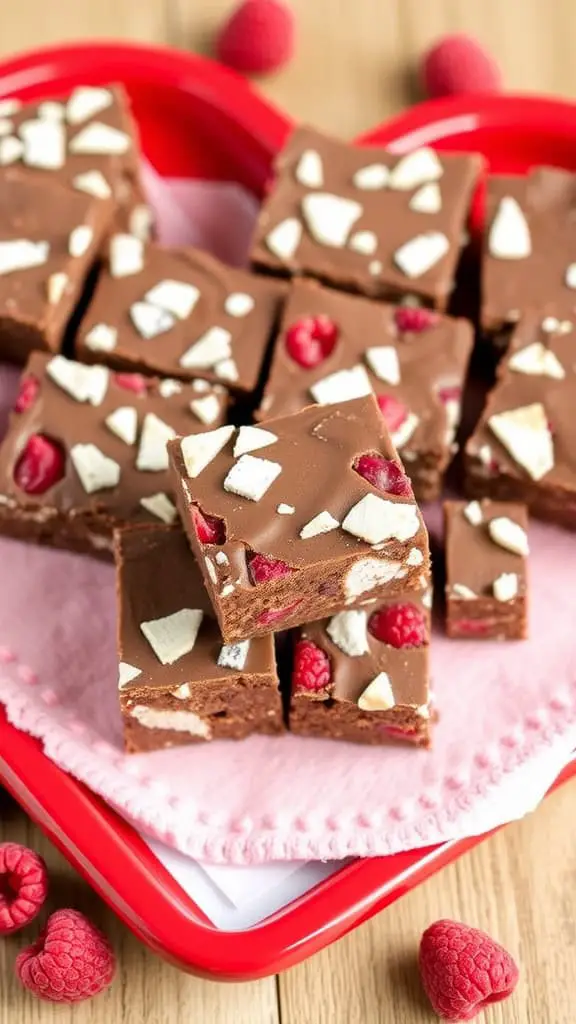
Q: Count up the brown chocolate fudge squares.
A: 12